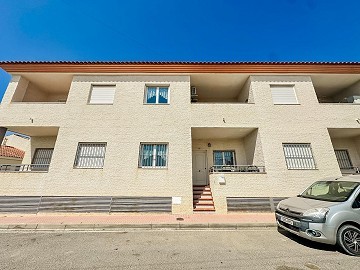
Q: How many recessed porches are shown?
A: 6